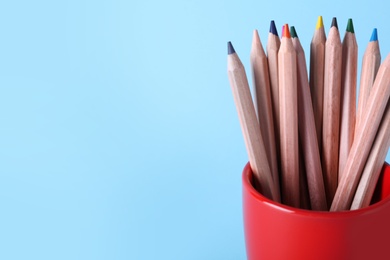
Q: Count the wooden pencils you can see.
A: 12